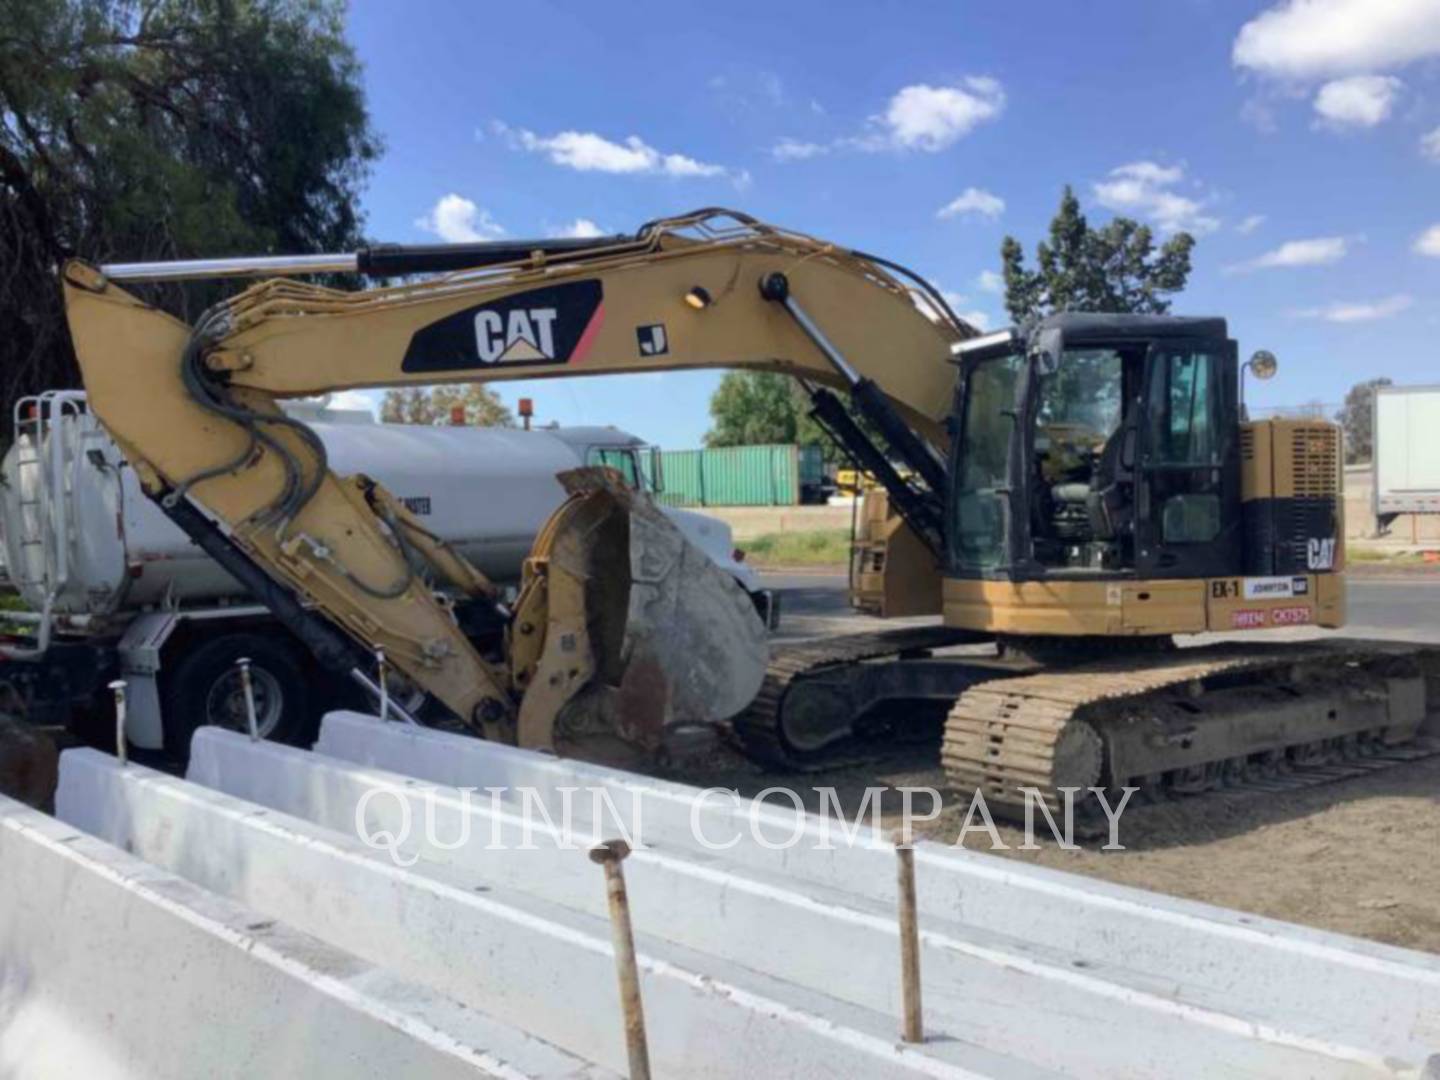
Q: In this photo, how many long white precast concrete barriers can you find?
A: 4